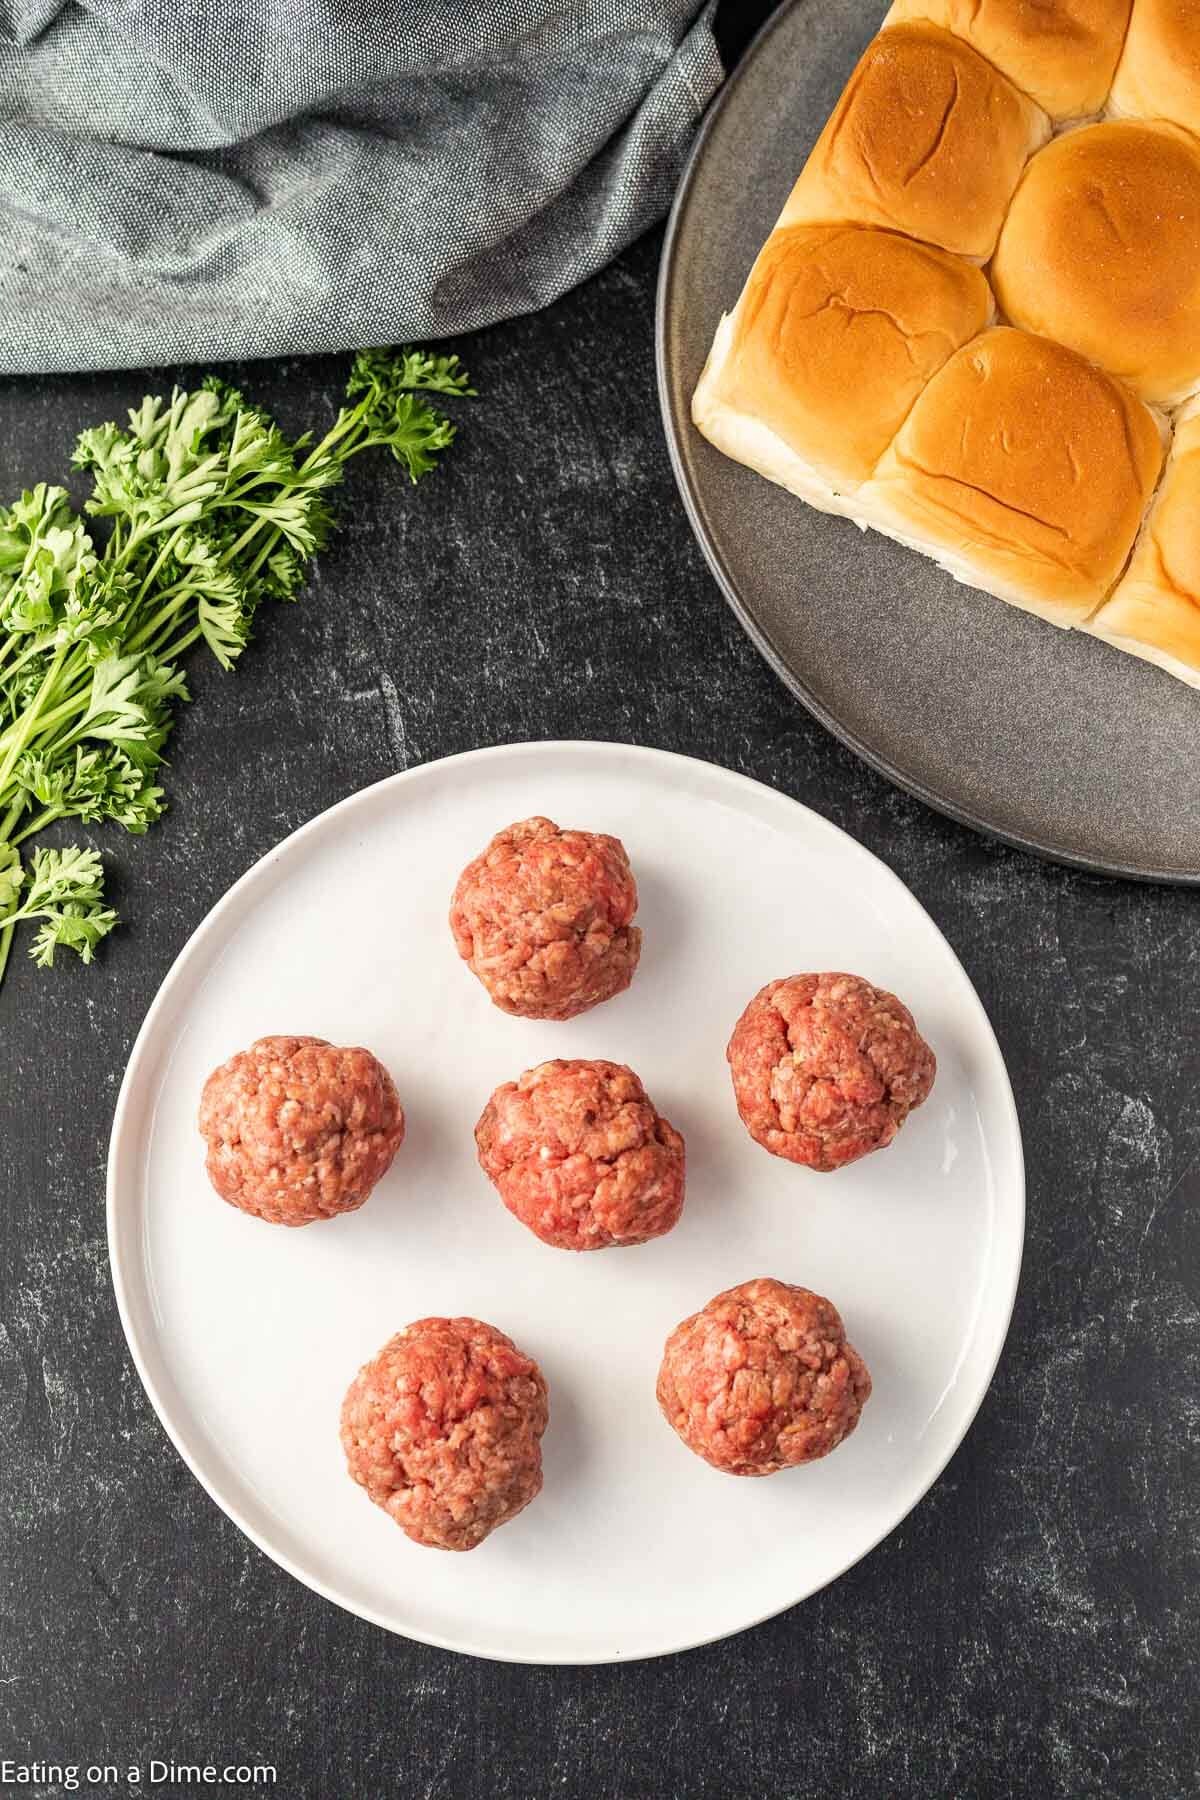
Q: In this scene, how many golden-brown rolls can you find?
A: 7